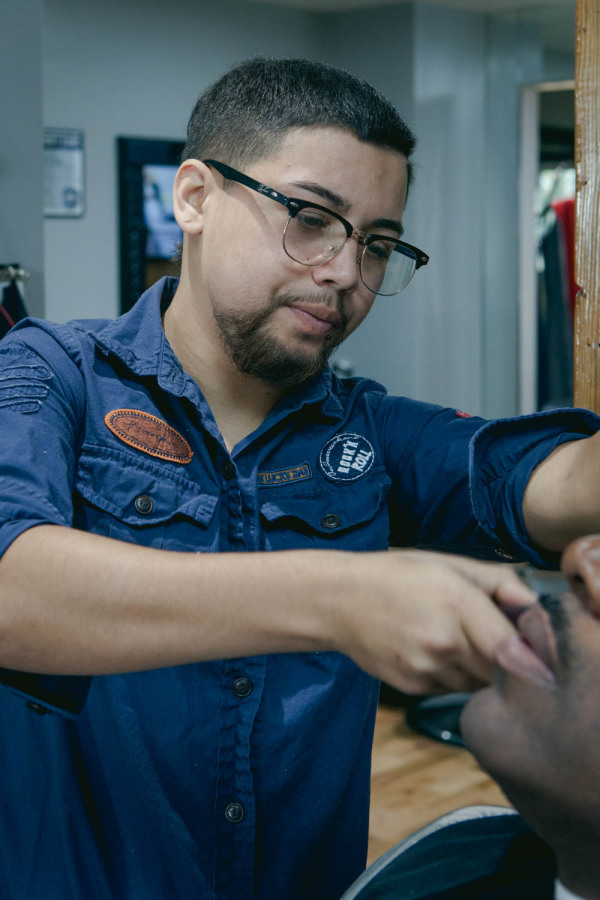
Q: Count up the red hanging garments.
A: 1